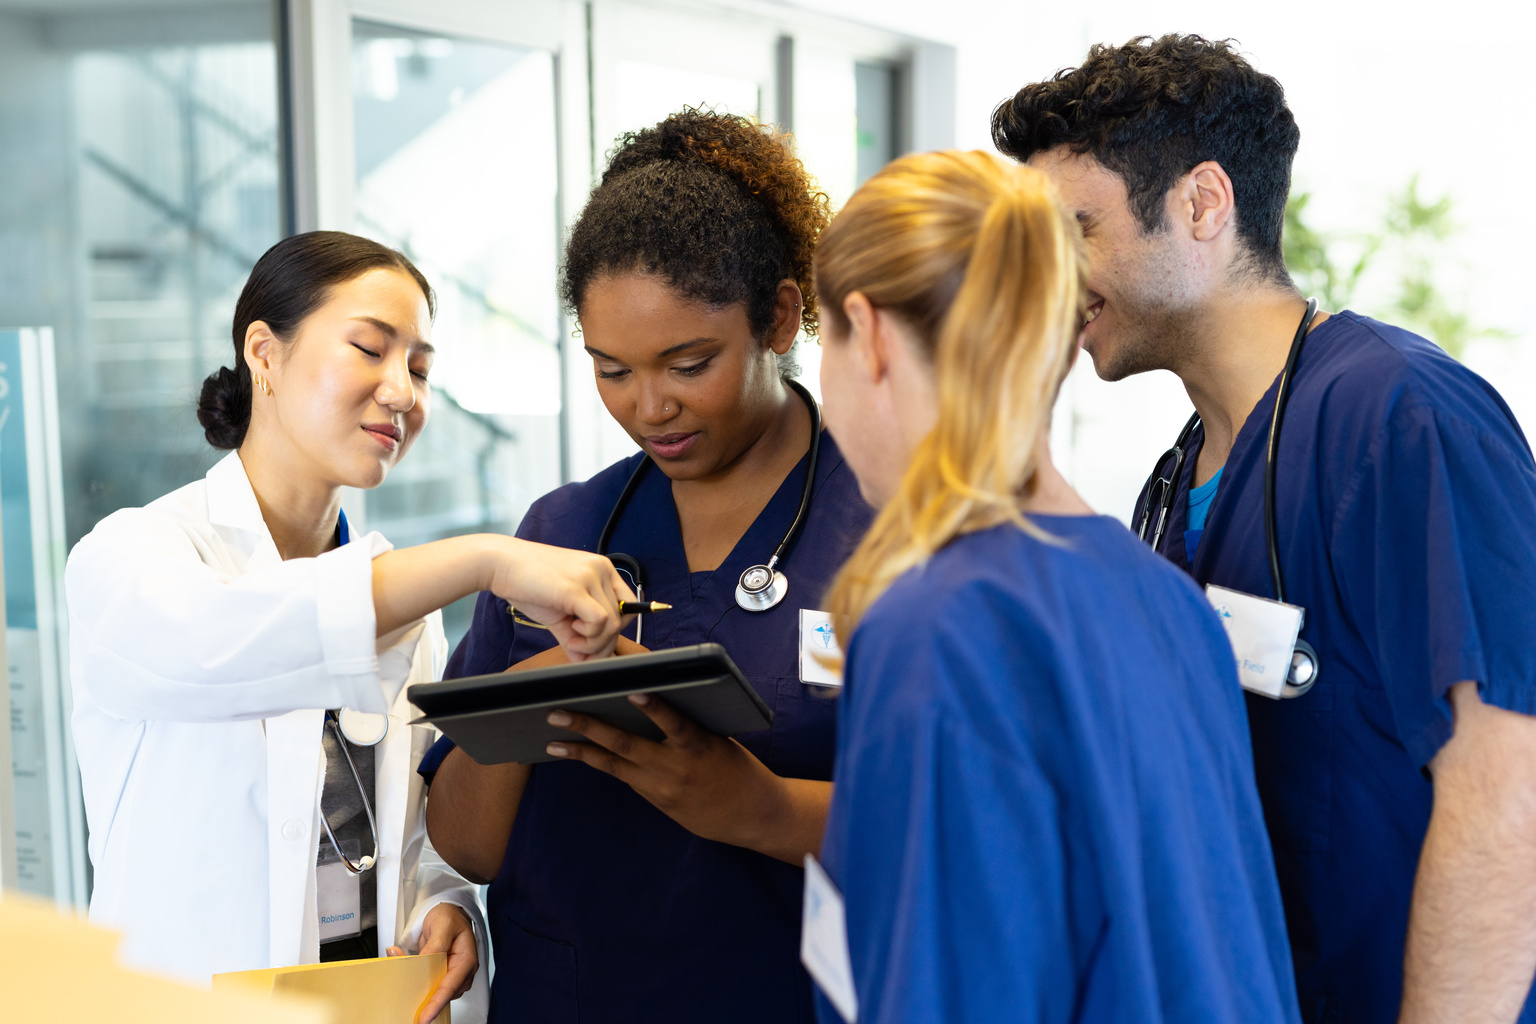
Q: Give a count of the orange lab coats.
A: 0